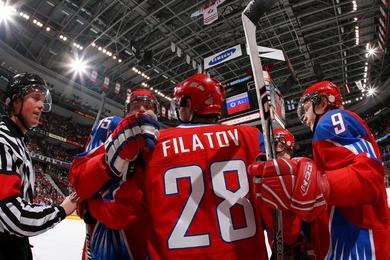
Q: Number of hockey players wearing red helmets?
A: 4